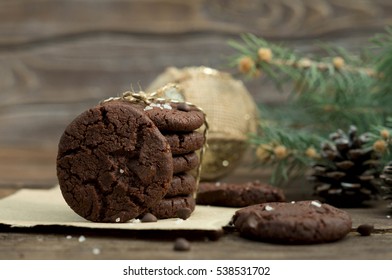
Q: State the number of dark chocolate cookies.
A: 8